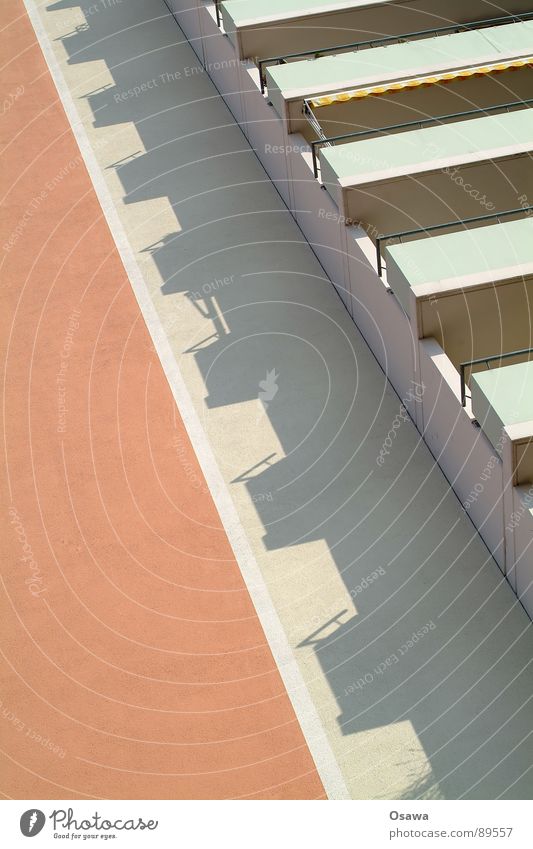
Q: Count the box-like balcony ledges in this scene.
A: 5